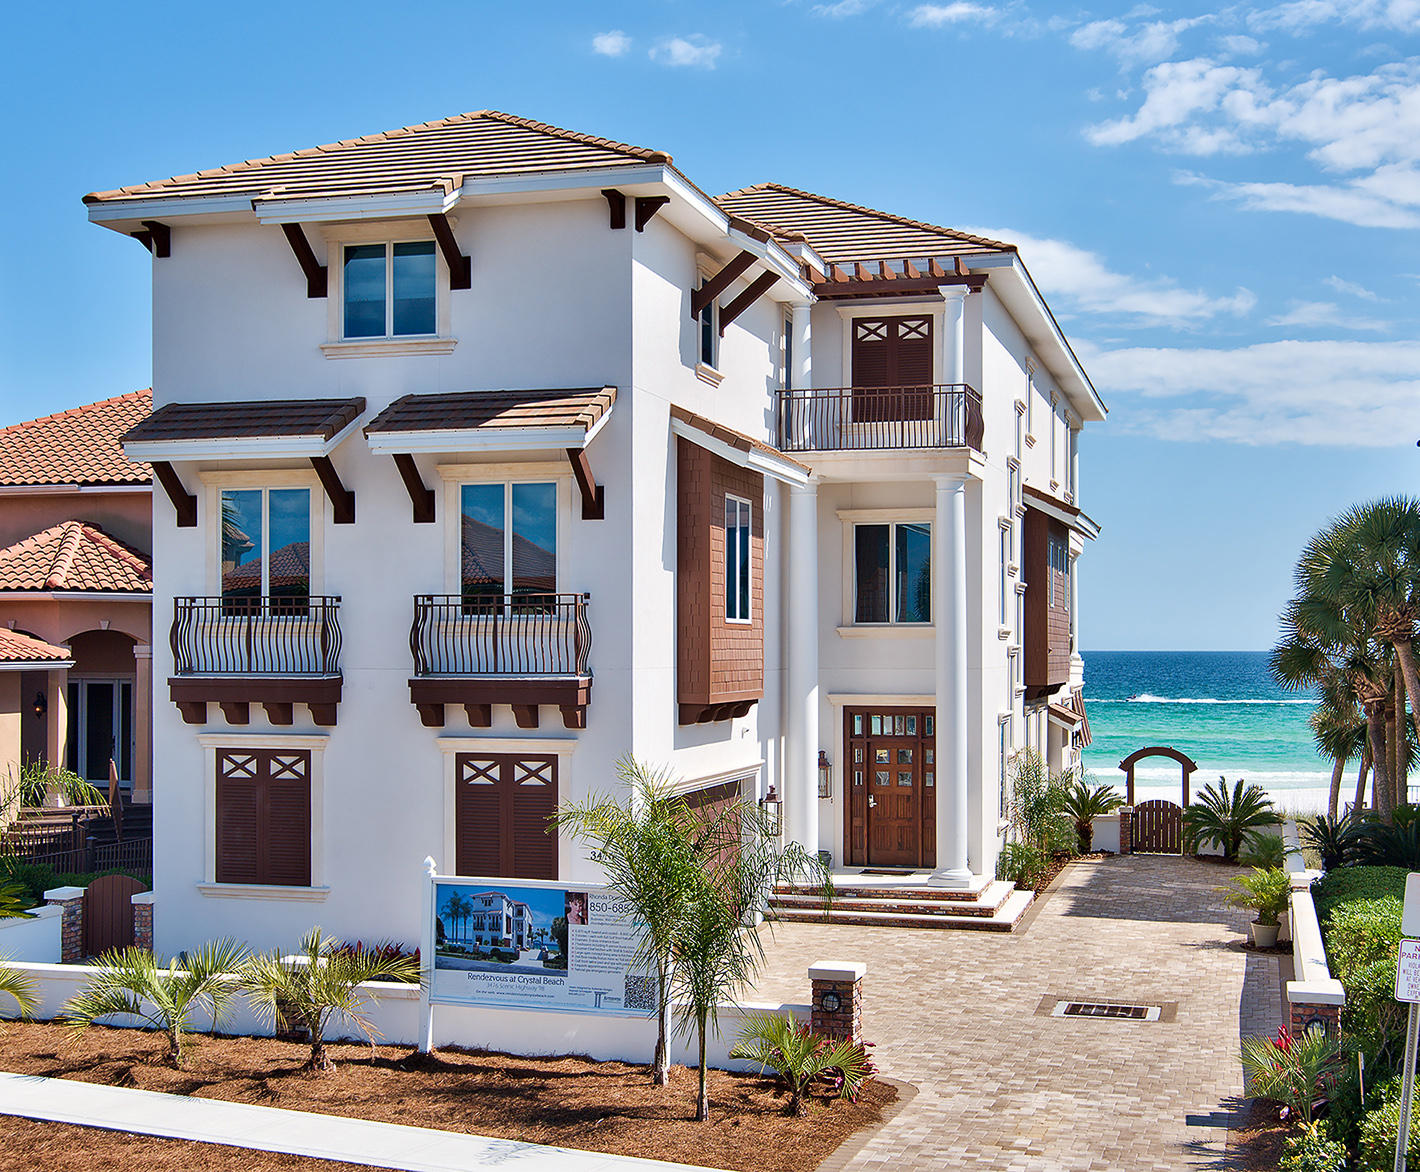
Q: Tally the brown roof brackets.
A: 12